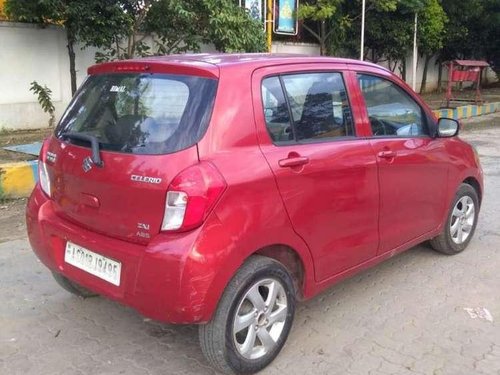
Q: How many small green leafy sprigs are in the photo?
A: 1